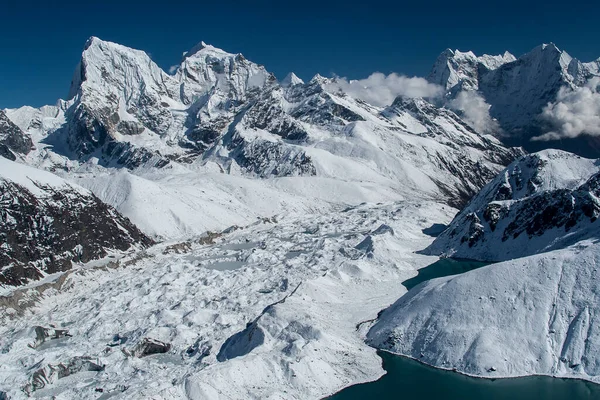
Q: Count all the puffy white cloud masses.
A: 3